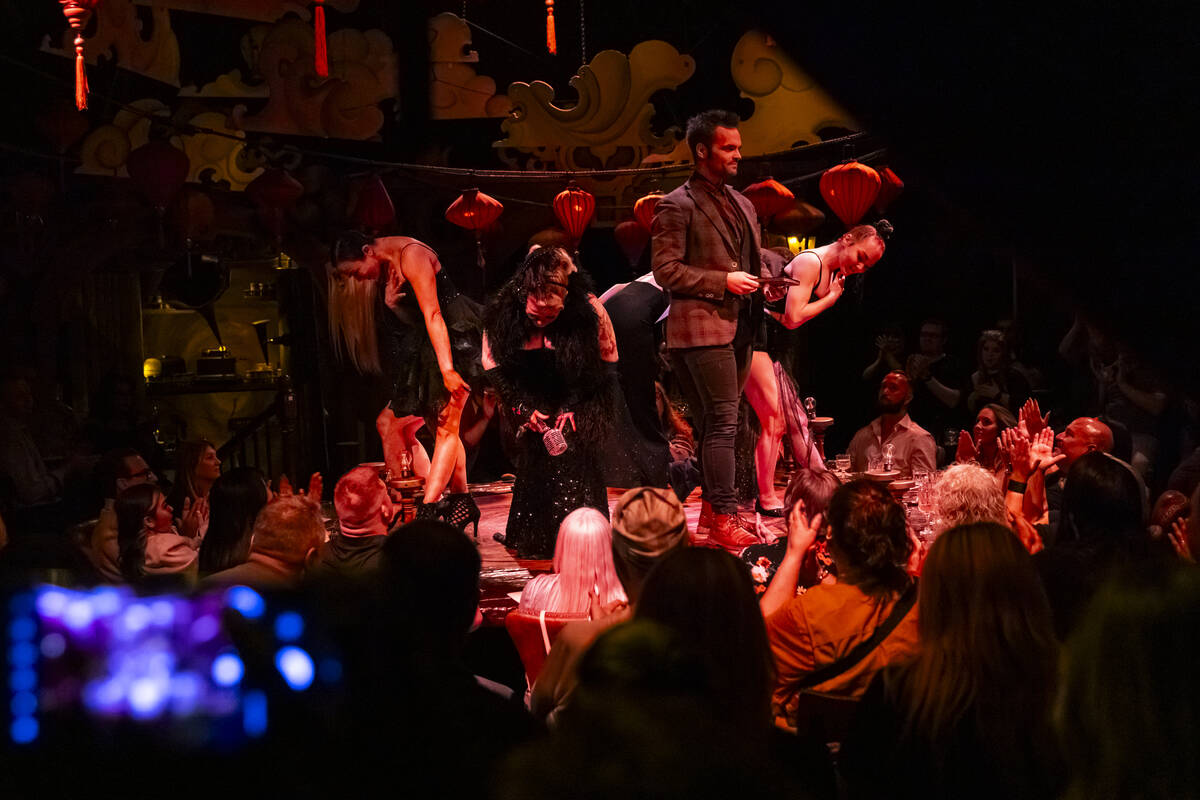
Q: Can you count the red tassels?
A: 3